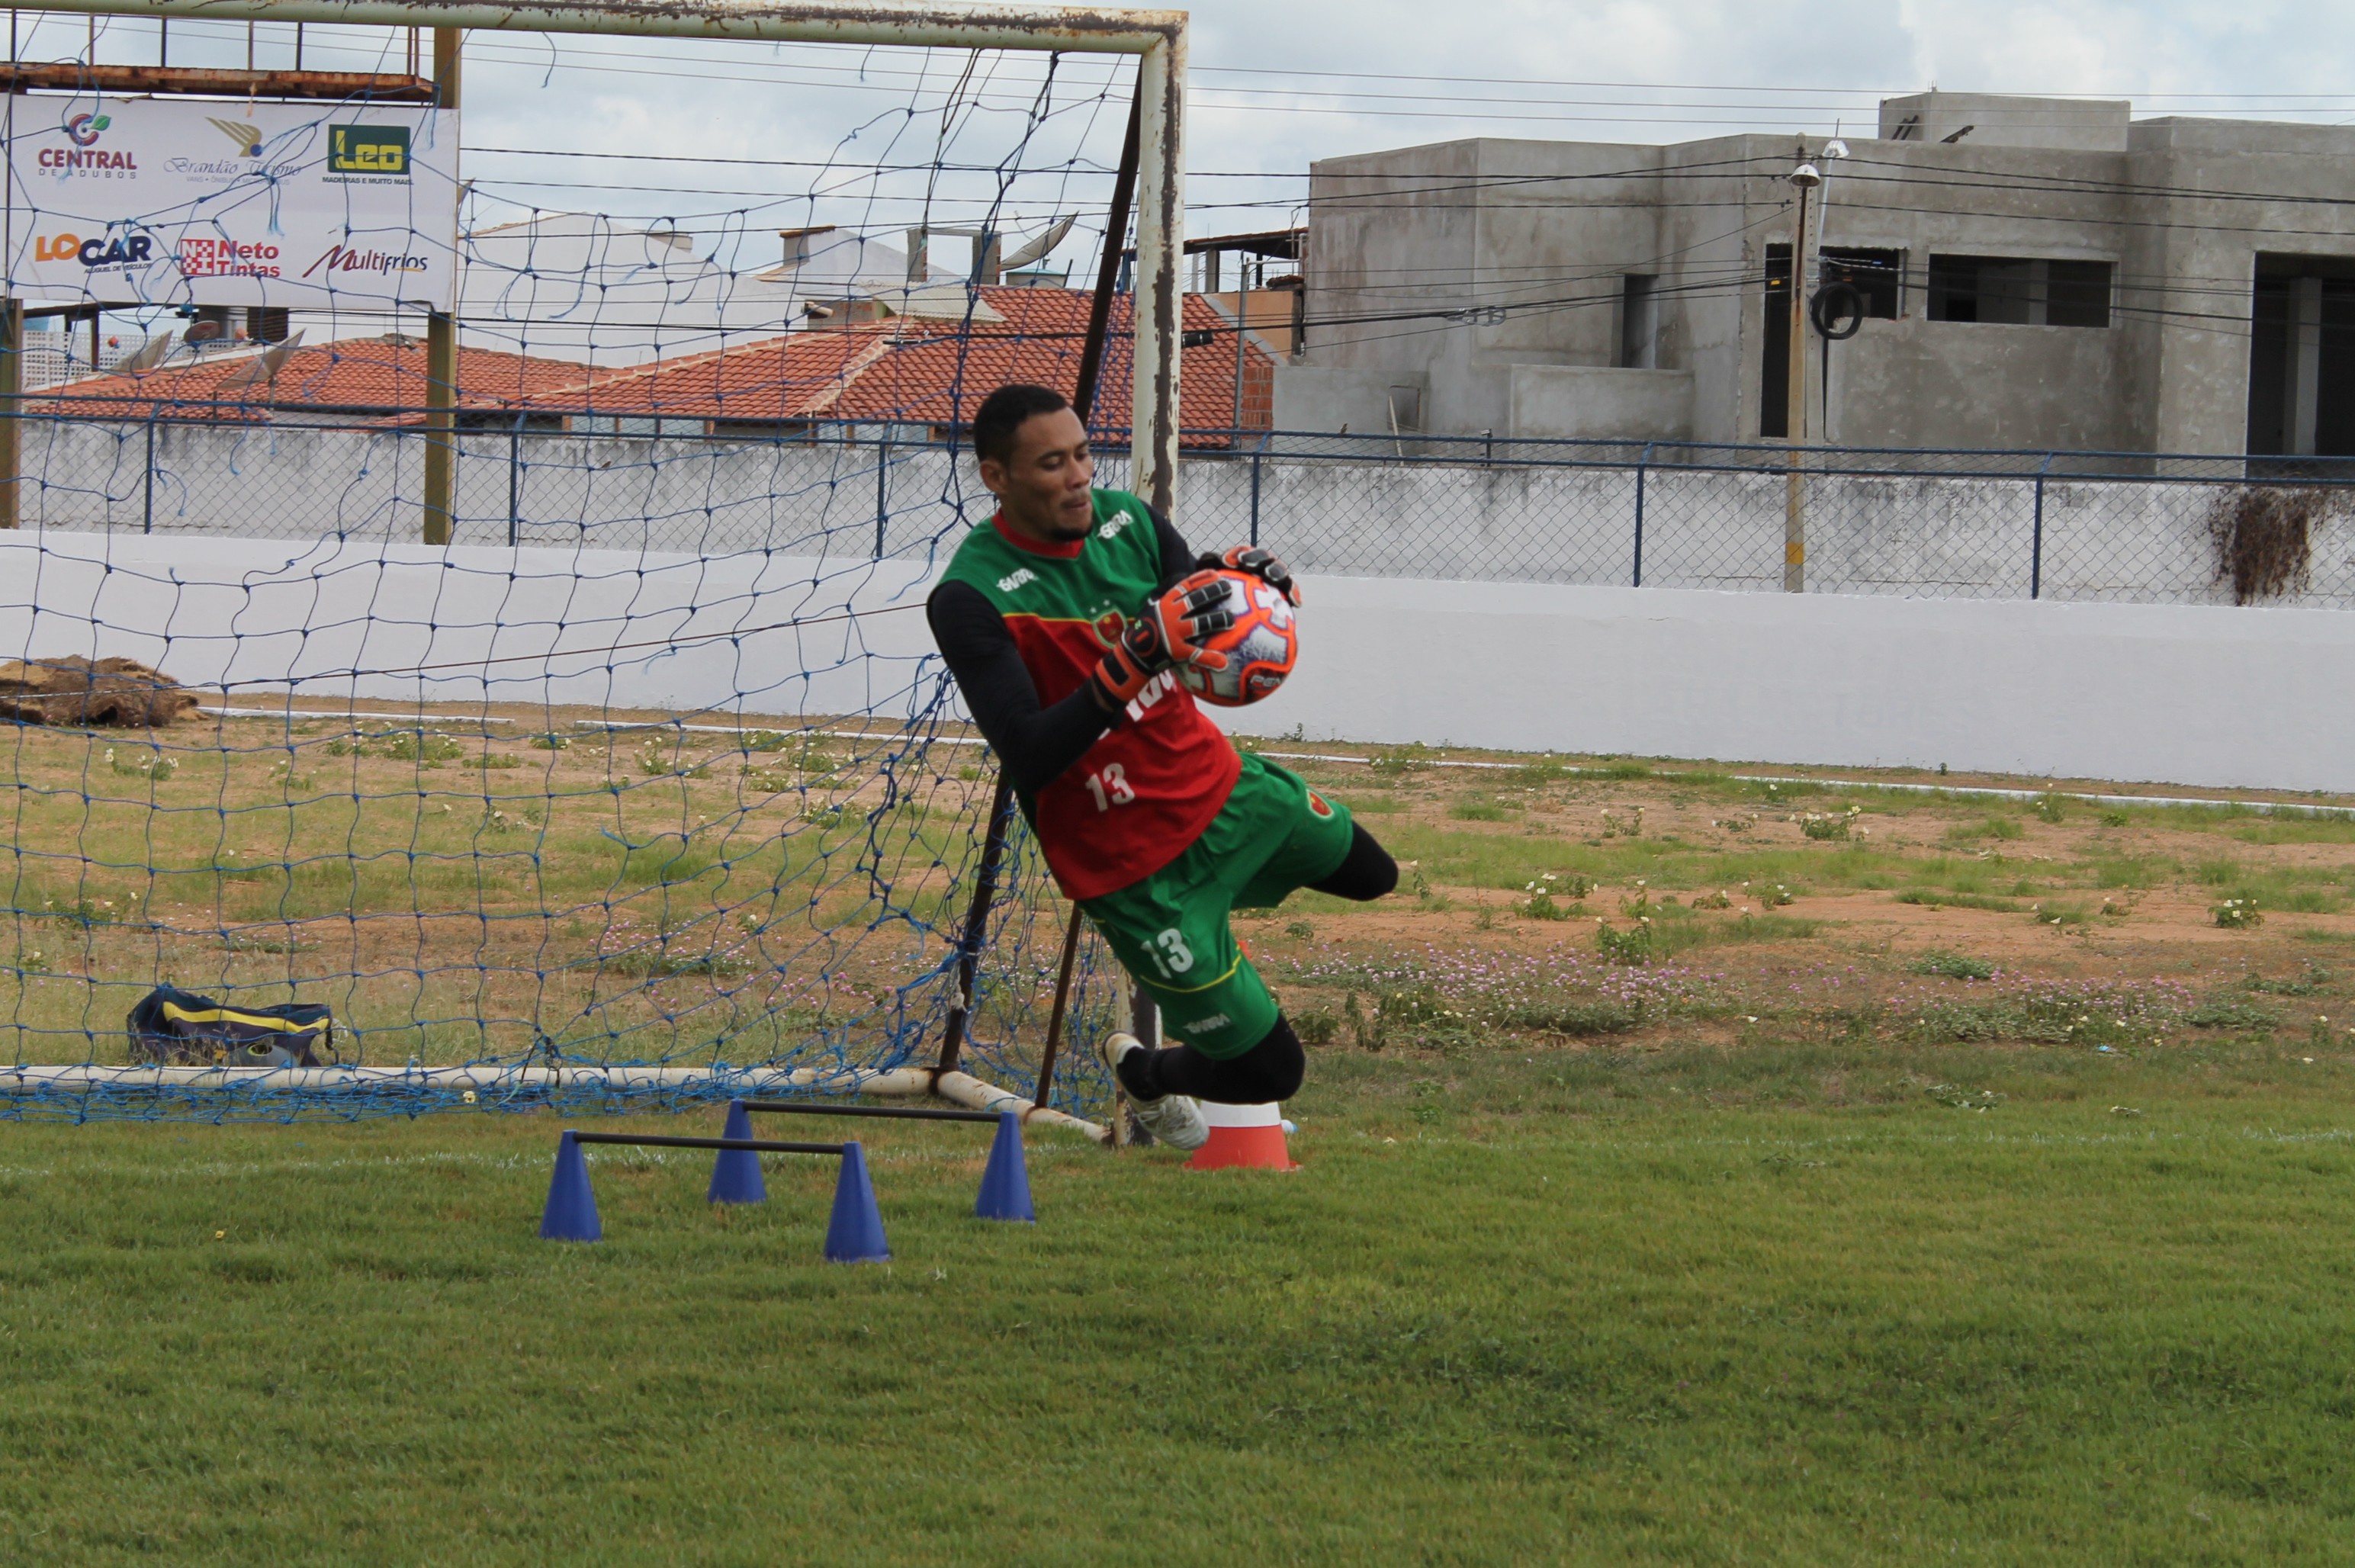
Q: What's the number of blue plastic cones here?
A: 4